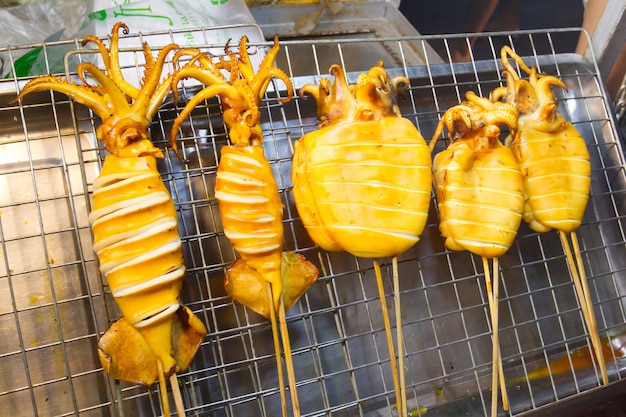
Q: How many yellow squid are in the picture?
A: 5